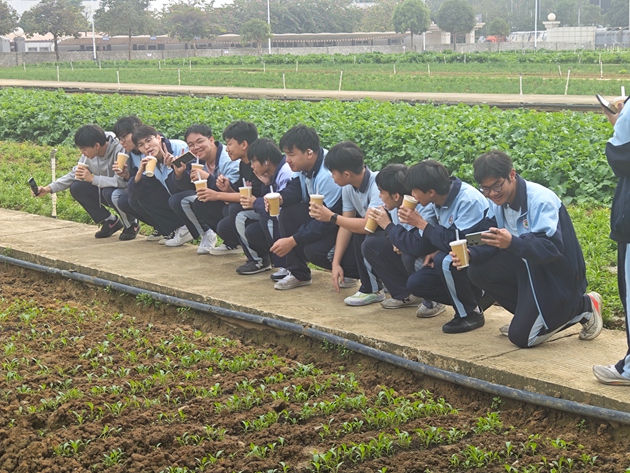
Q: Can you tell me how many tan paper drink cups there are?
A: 11